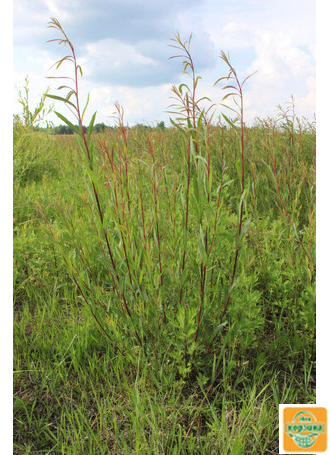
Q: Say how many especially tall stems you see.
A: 3